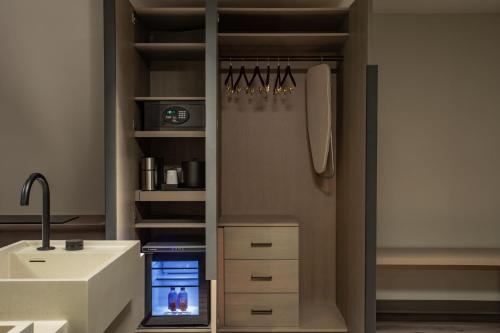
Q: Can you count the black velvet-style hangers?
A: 6